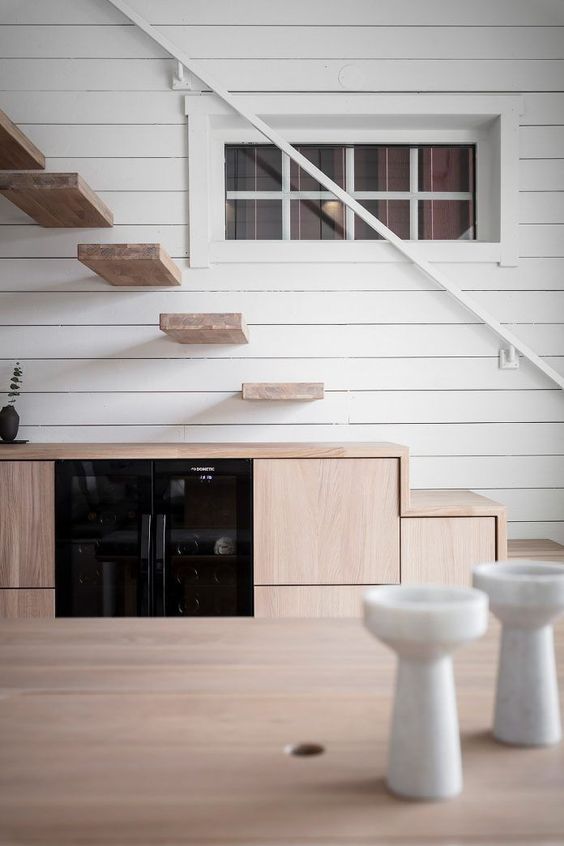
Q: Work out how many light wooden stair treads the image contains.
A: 5